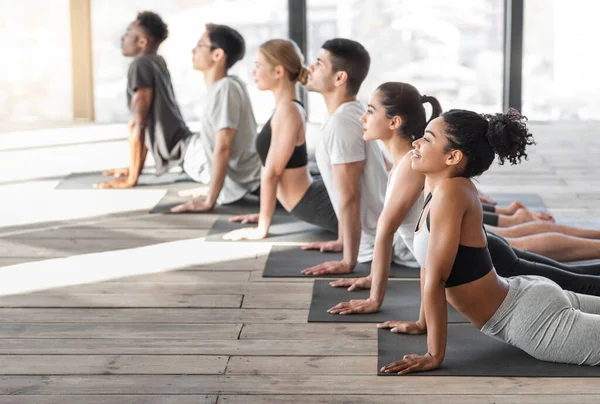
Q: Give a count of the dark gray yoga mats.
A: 6